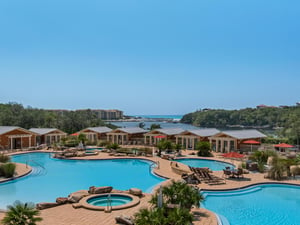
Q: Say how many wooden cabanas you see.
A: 7